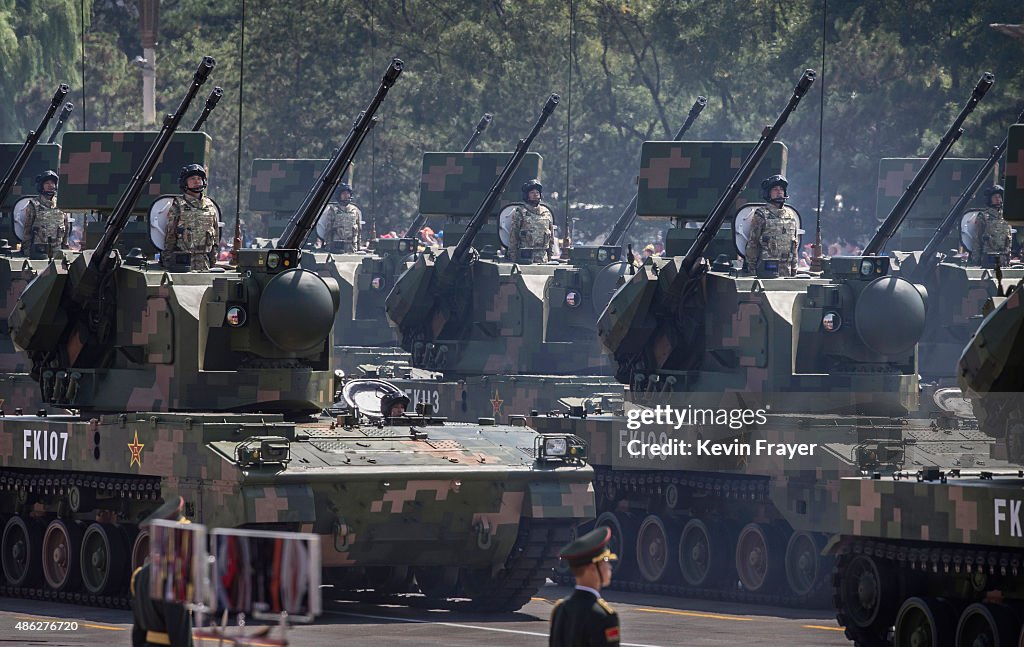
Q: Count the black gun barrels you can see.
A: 11